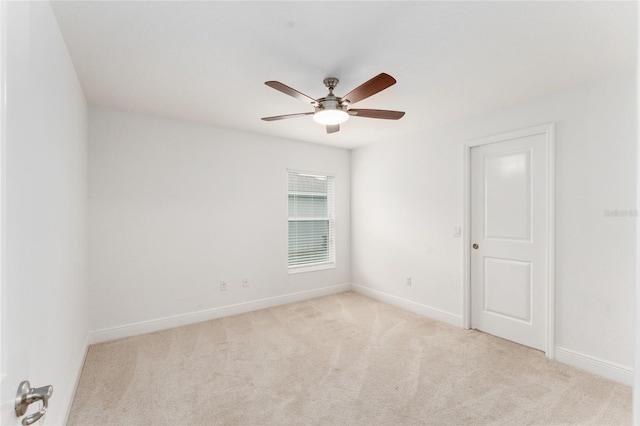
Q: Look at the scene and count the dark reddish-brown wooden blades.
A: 5